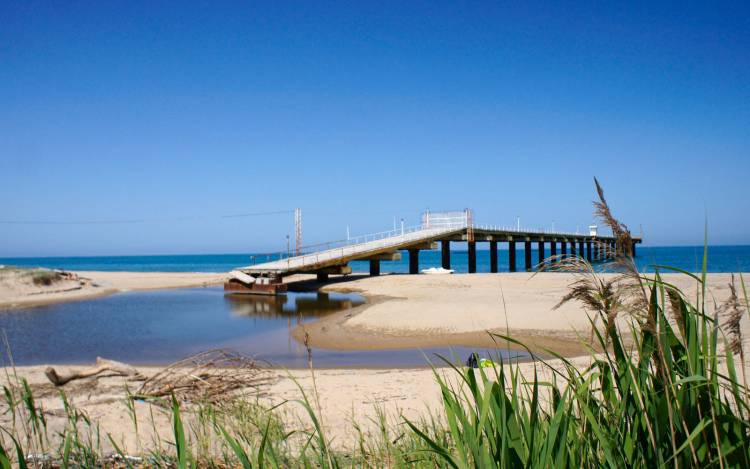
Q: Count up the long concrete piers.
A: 1